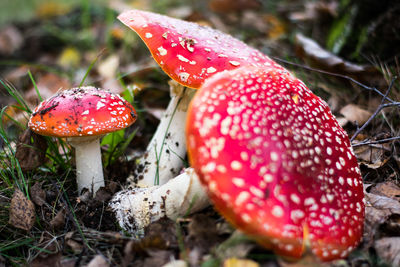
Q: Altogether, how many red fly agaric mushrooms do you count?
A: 3